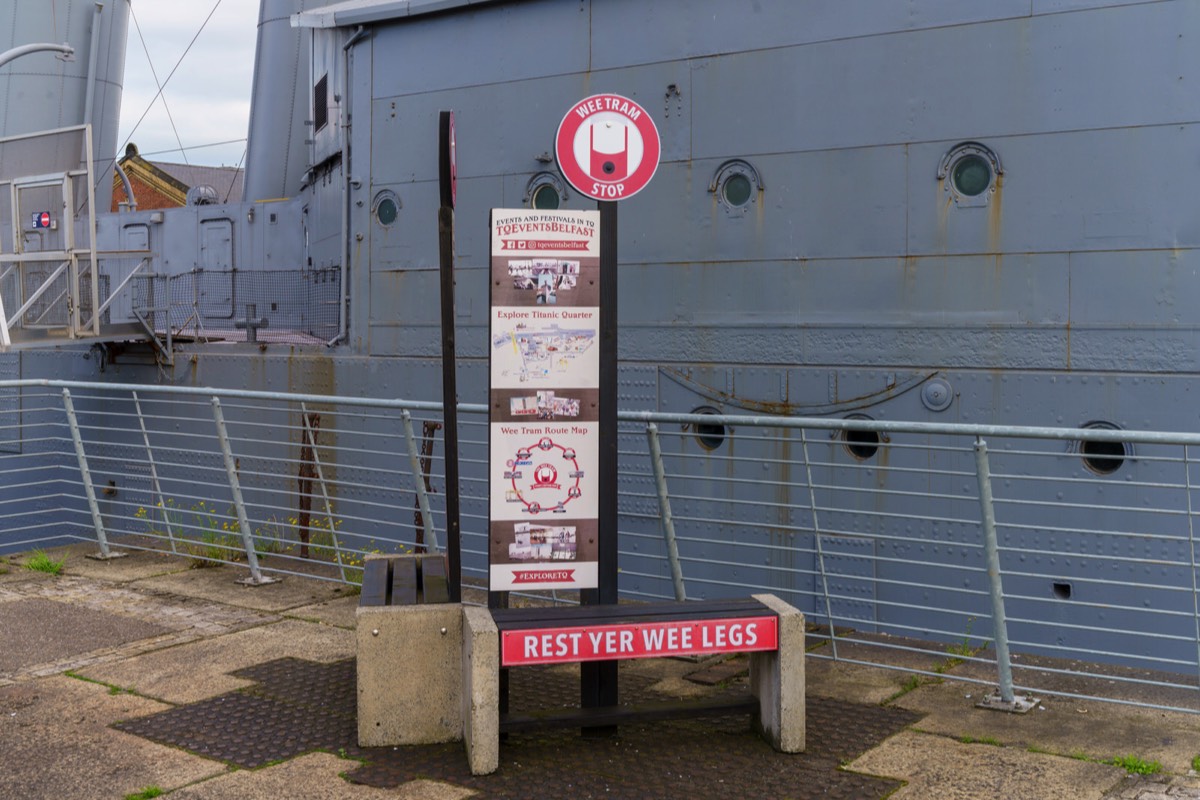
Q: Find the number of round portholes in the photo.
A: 7